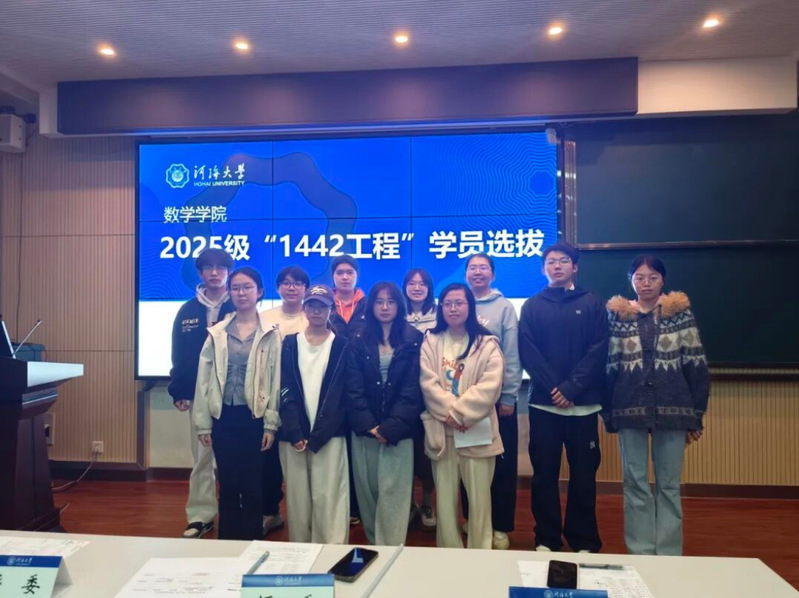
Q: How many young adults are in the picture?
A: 11